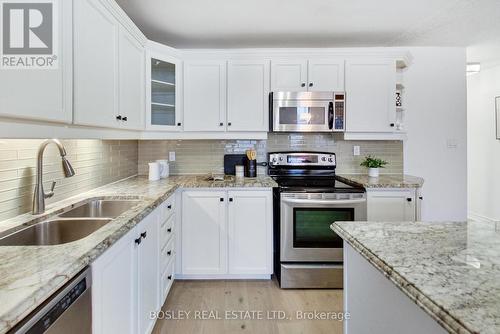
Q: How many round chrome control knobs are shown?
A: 4